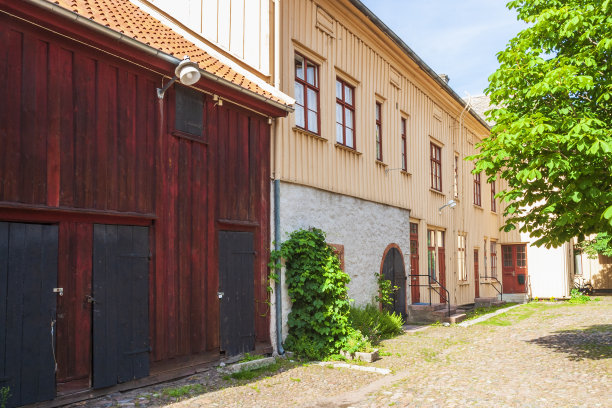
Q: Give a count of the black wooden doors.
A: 4